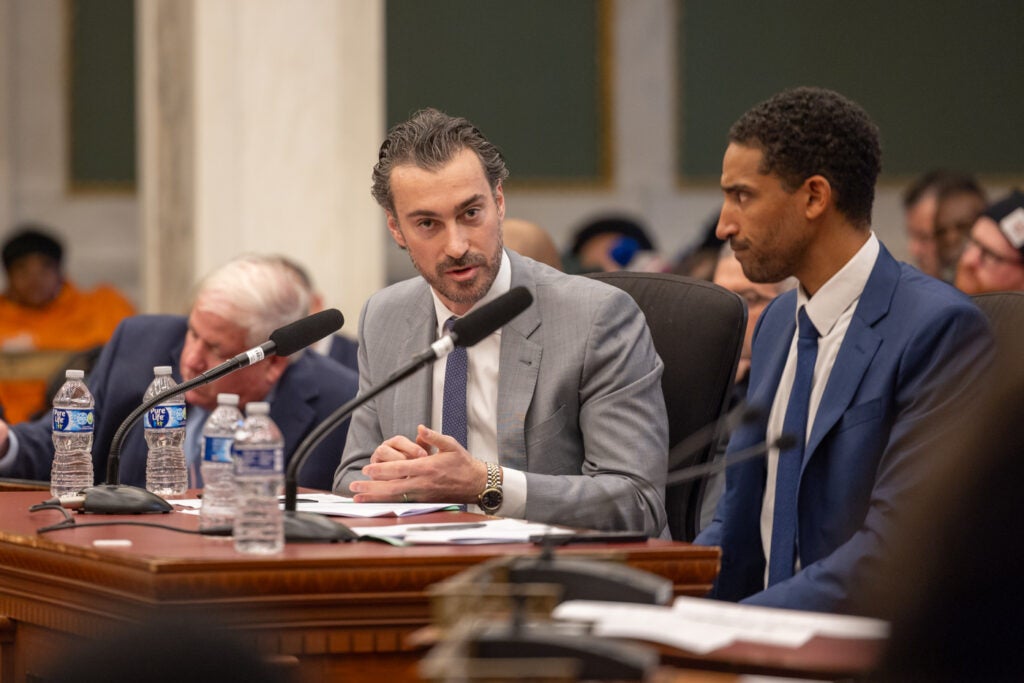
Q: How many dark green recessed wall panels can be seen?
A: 3